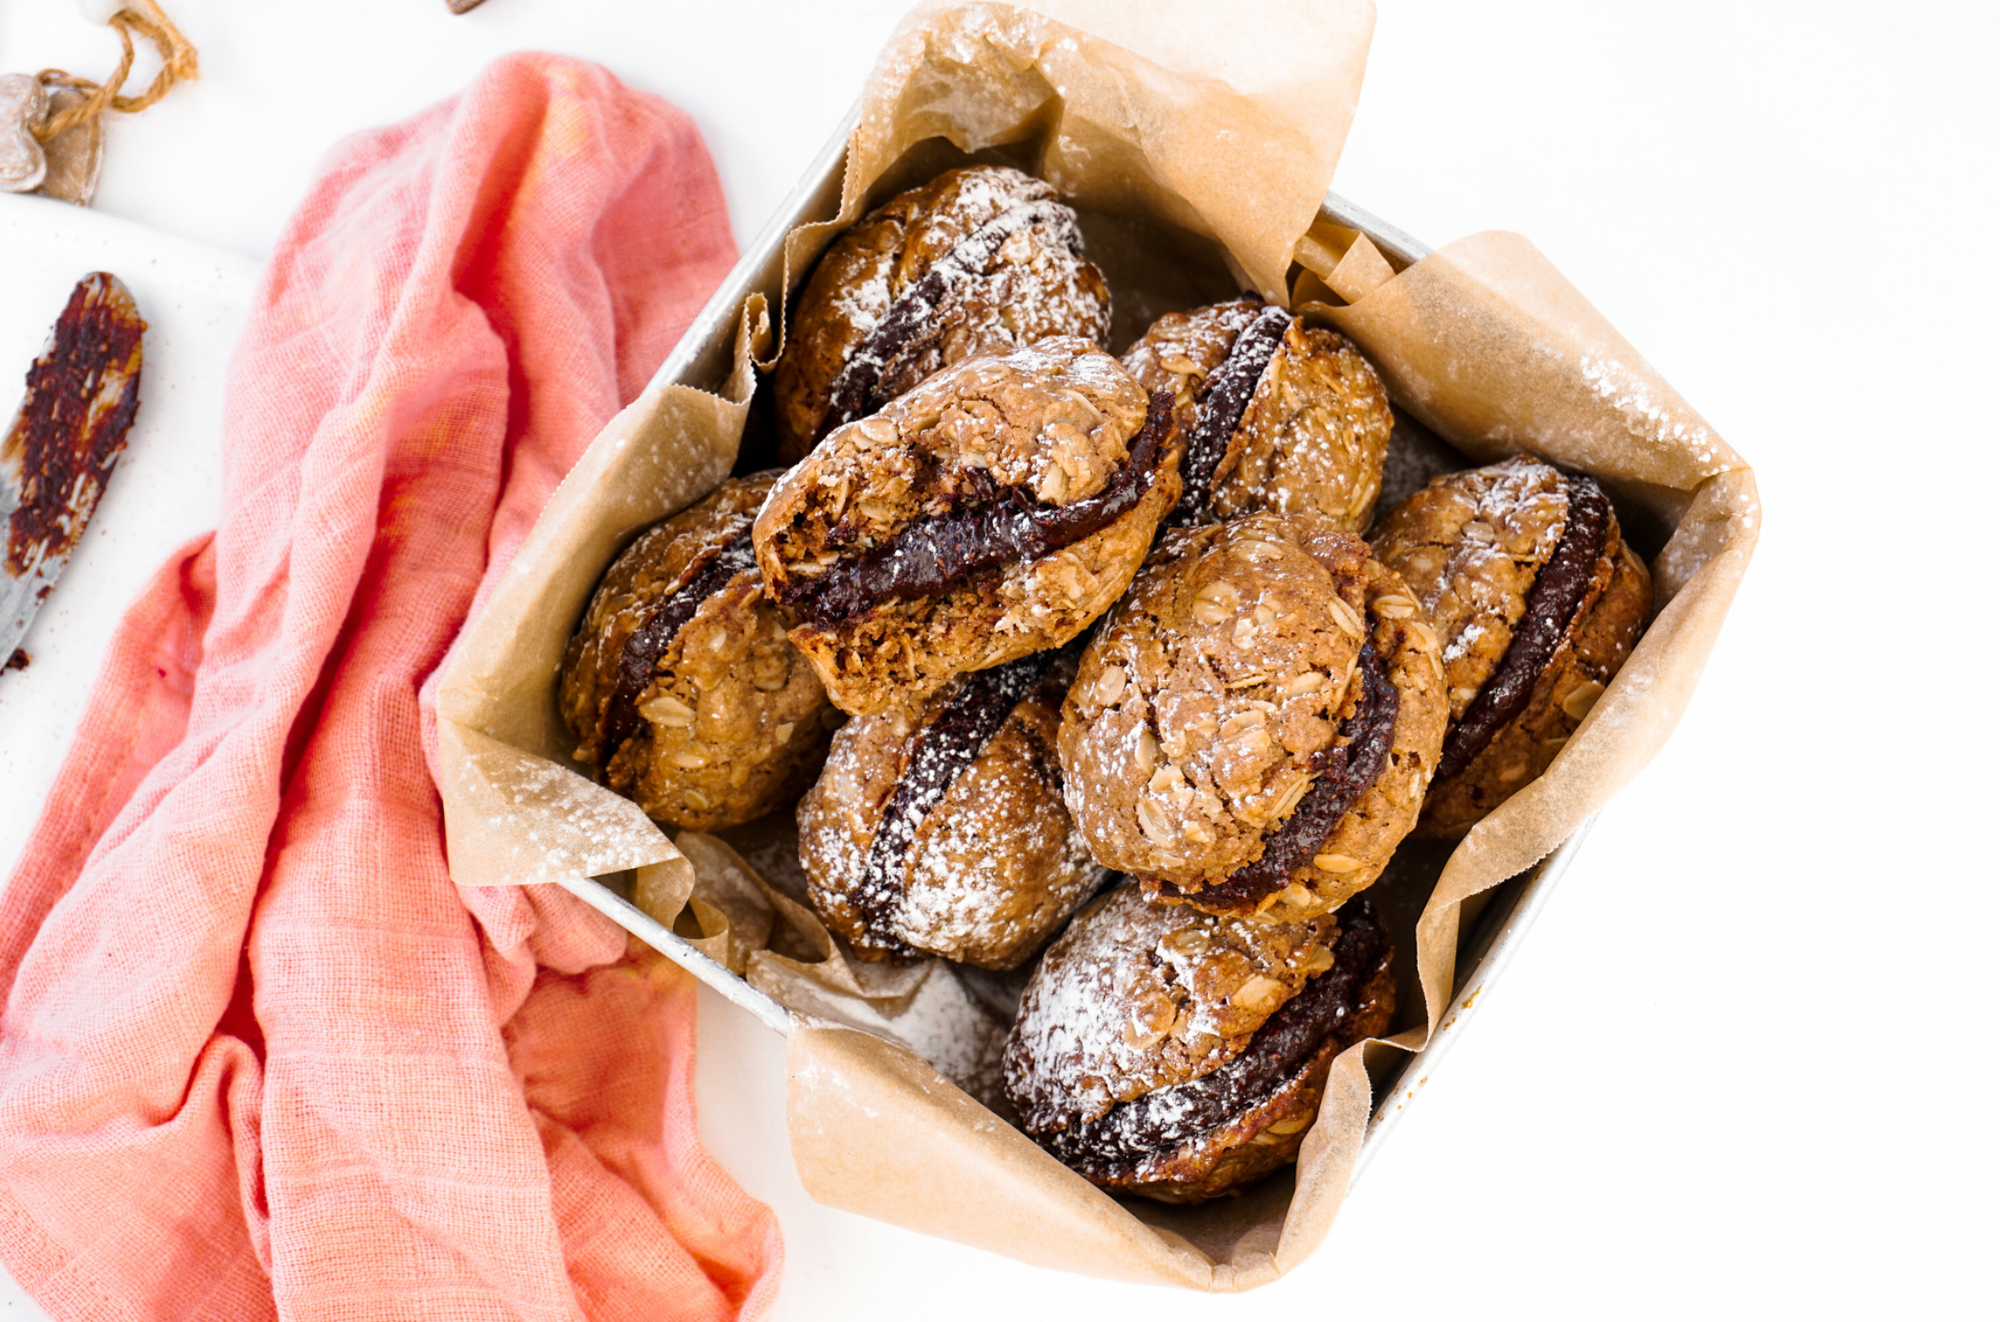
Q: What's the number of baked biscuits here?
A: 8